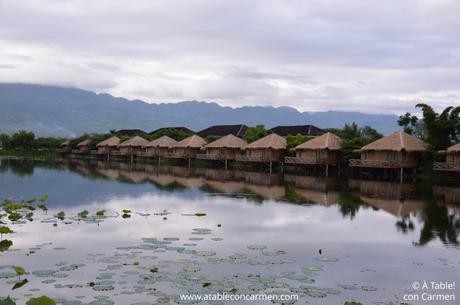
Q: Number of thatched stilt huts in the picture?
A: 11